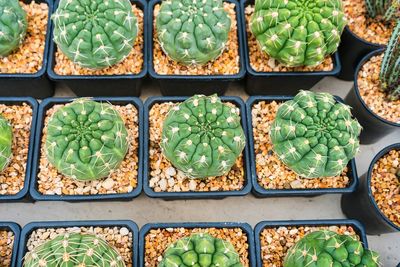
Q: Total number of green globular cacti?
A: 11